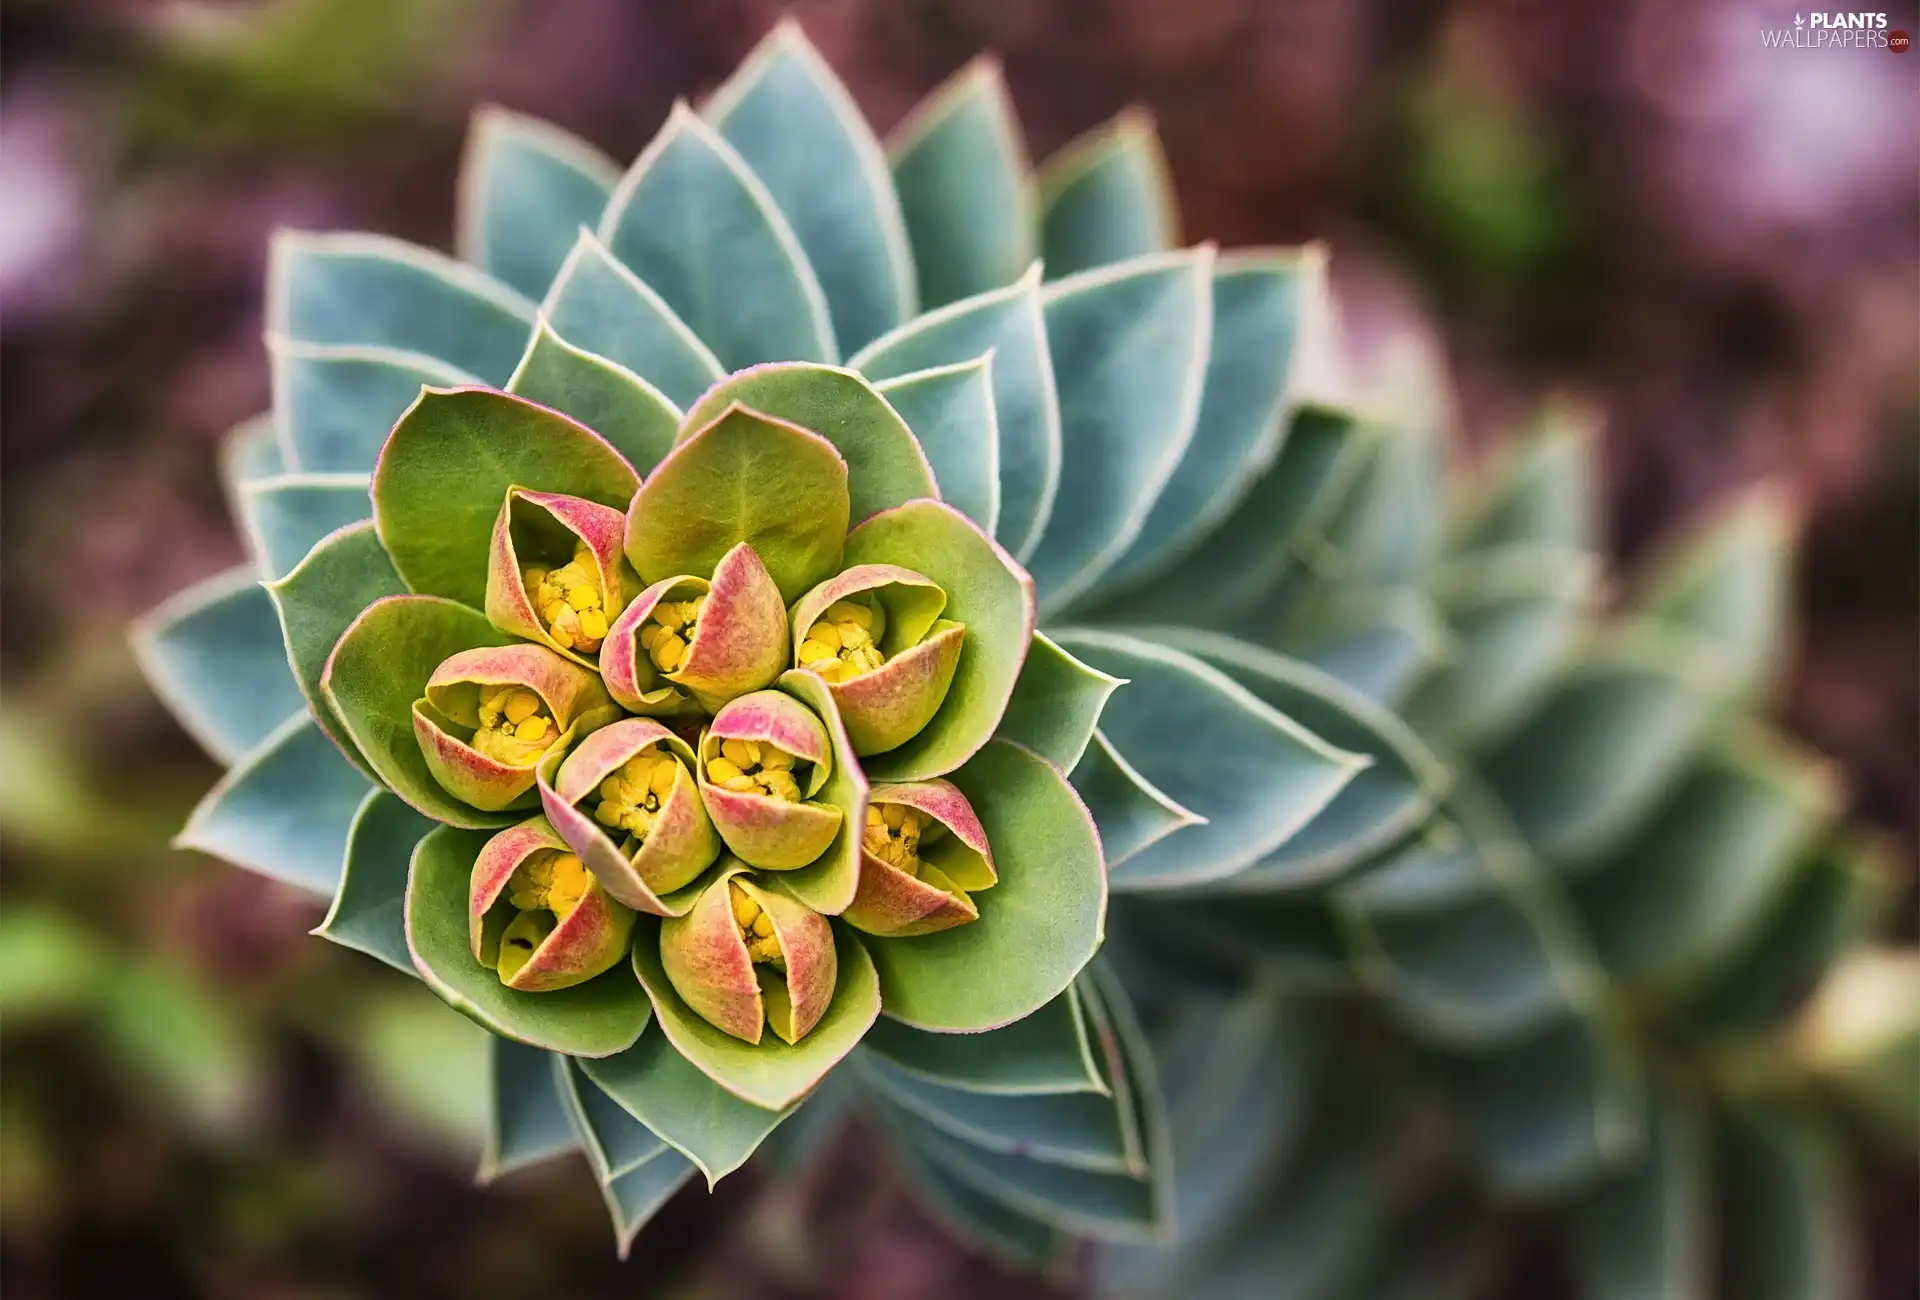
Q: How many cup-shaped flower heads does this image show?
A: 9